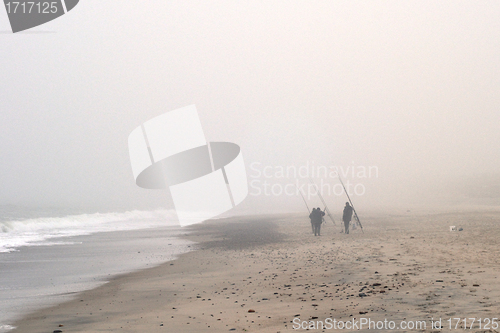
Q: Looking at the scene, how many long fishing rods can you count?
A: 3